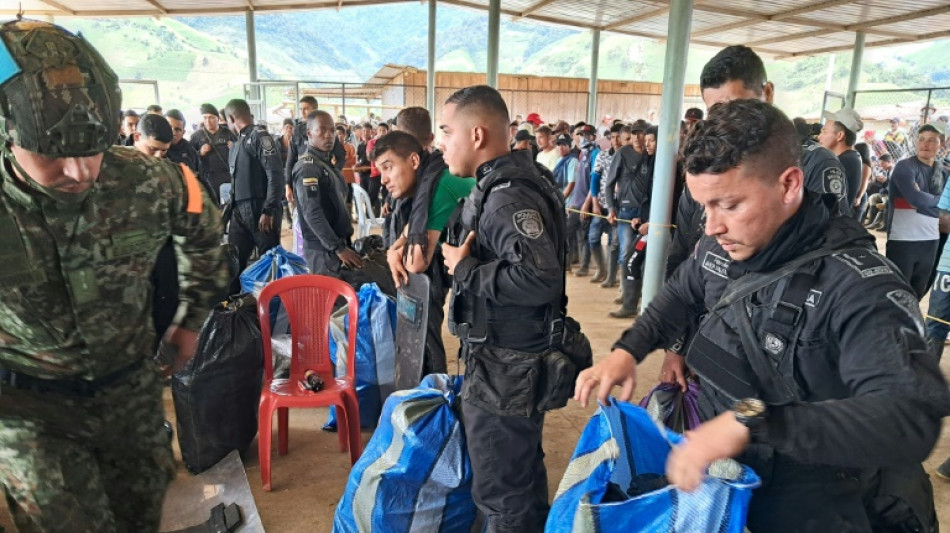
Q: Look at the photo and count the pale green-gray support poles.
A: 6